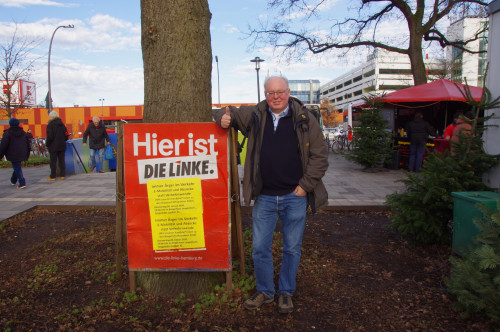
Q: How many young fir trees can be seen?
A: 3